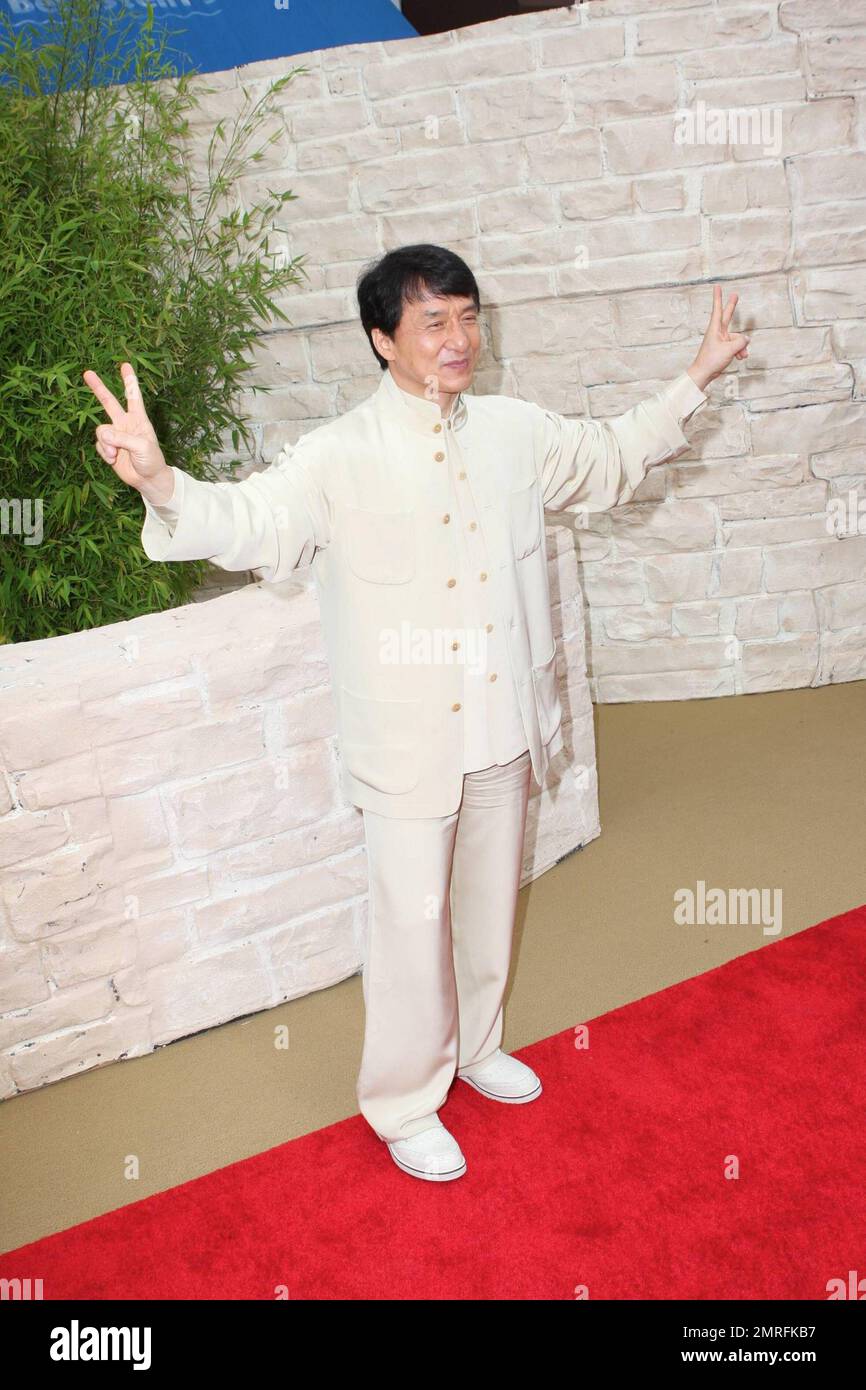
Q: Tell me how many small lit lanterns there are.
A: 0